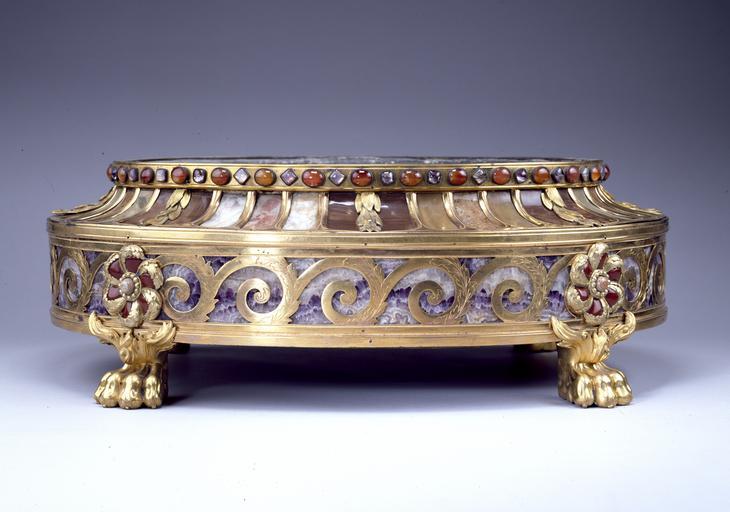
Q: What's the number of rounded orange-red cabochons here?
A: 15